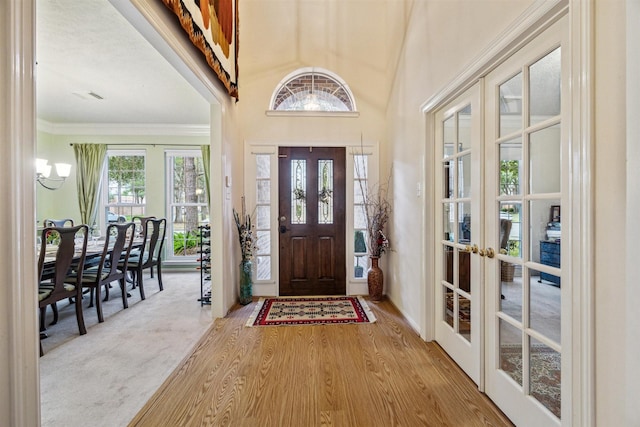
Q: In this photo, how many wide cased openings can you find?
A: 1